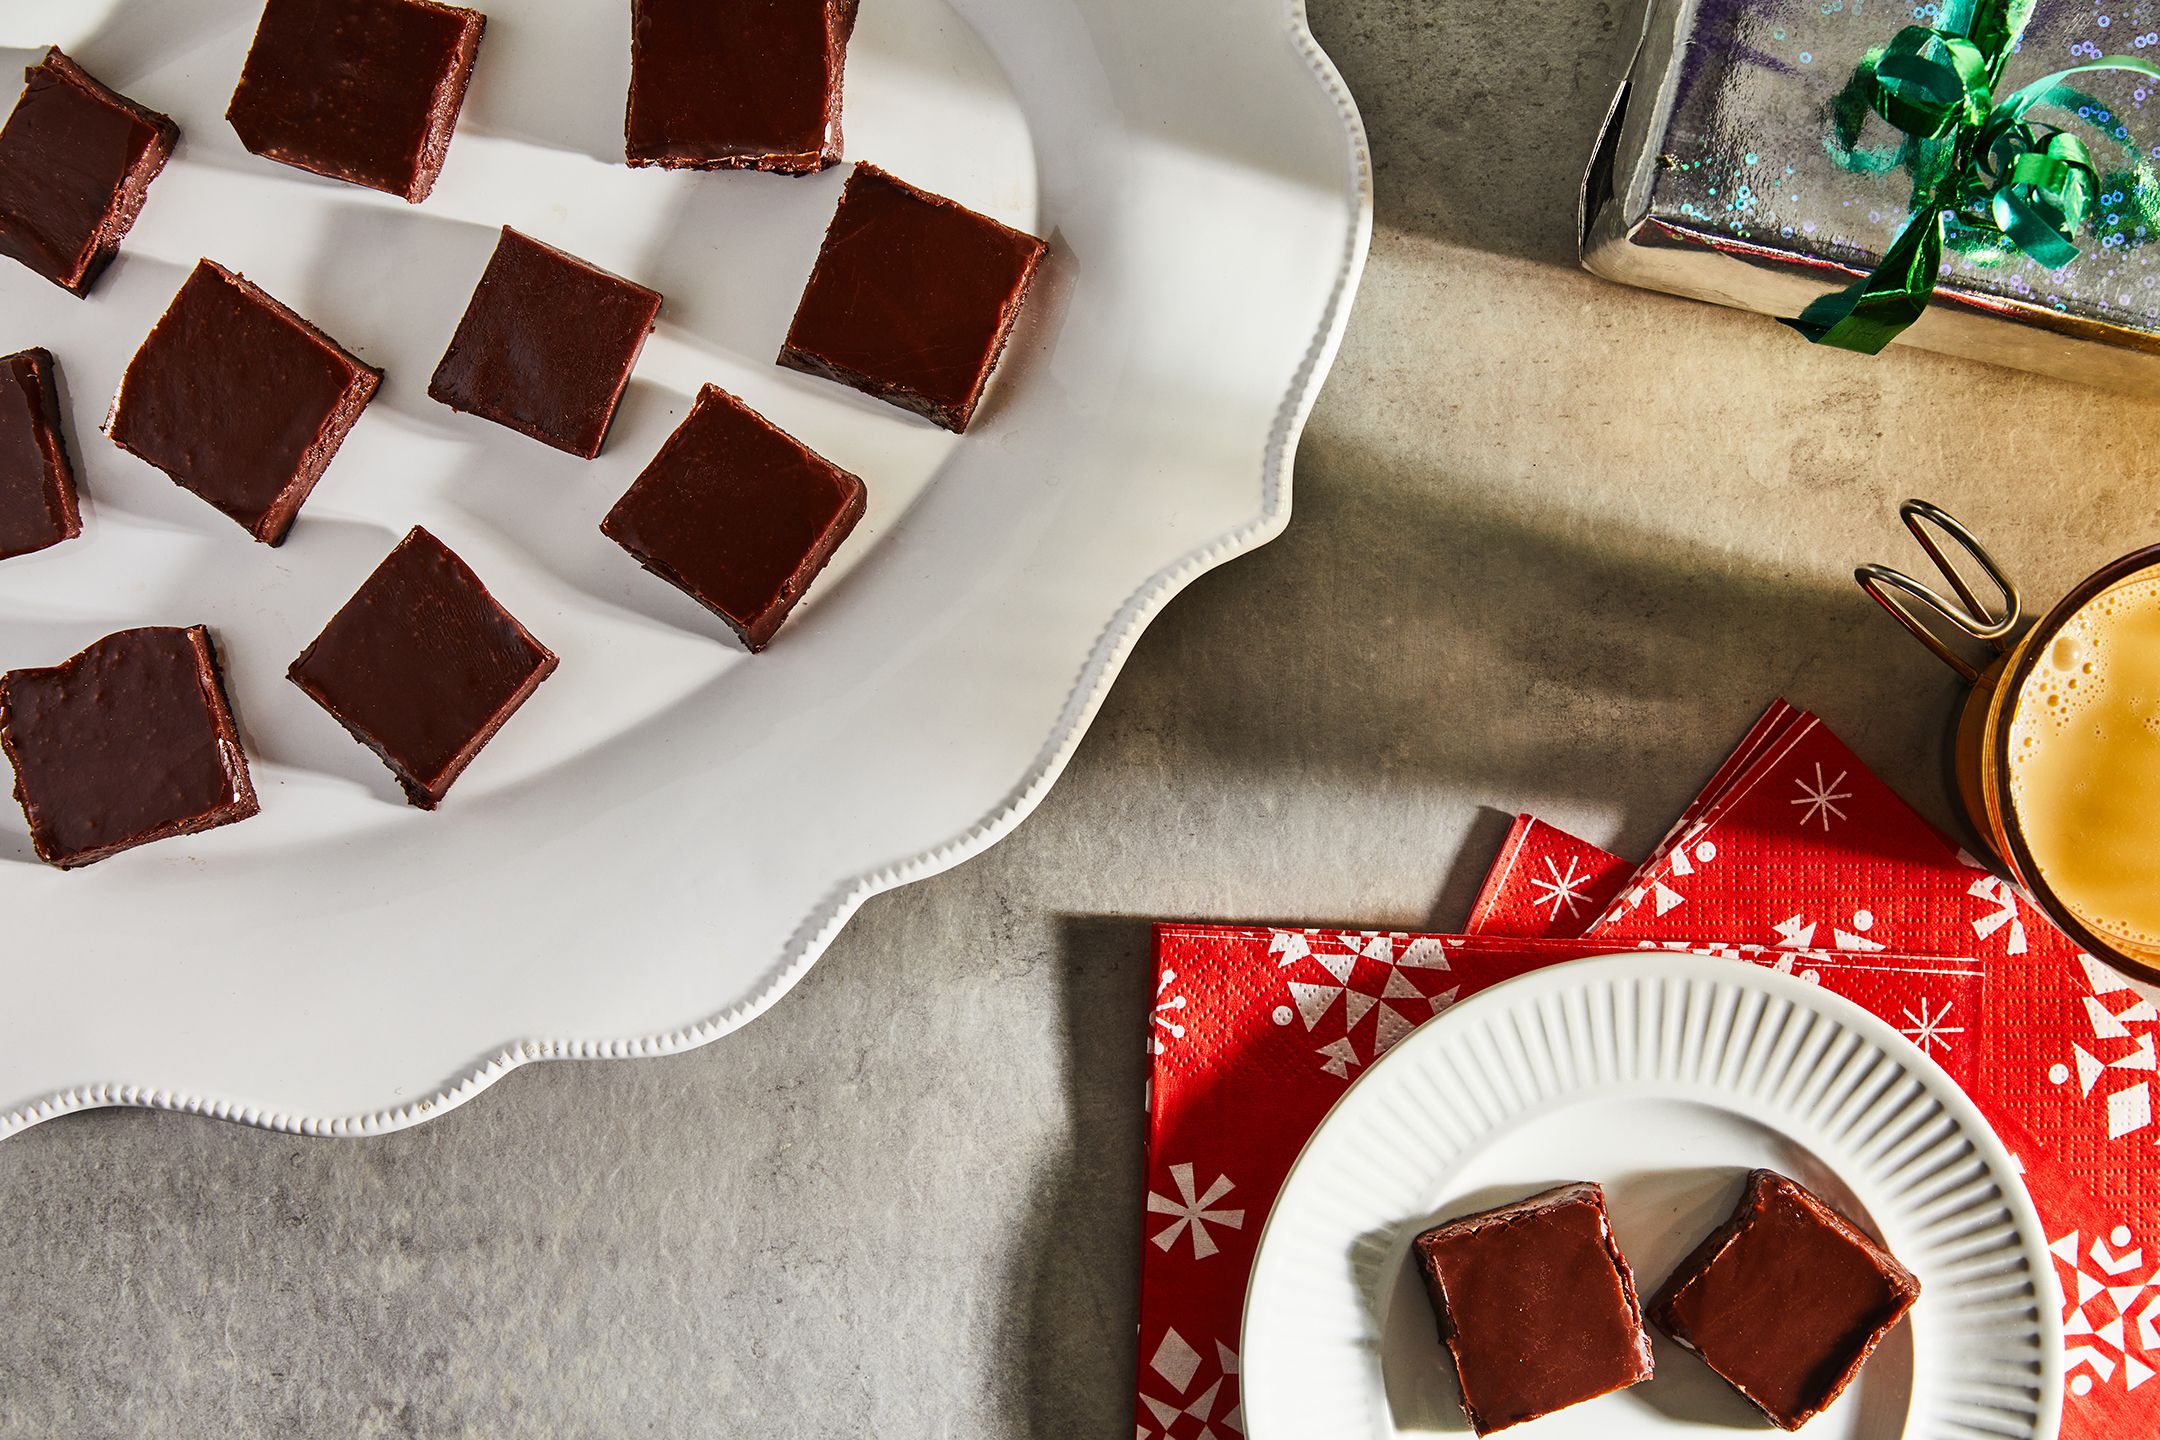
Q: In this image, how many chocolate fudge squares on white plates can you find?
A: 12